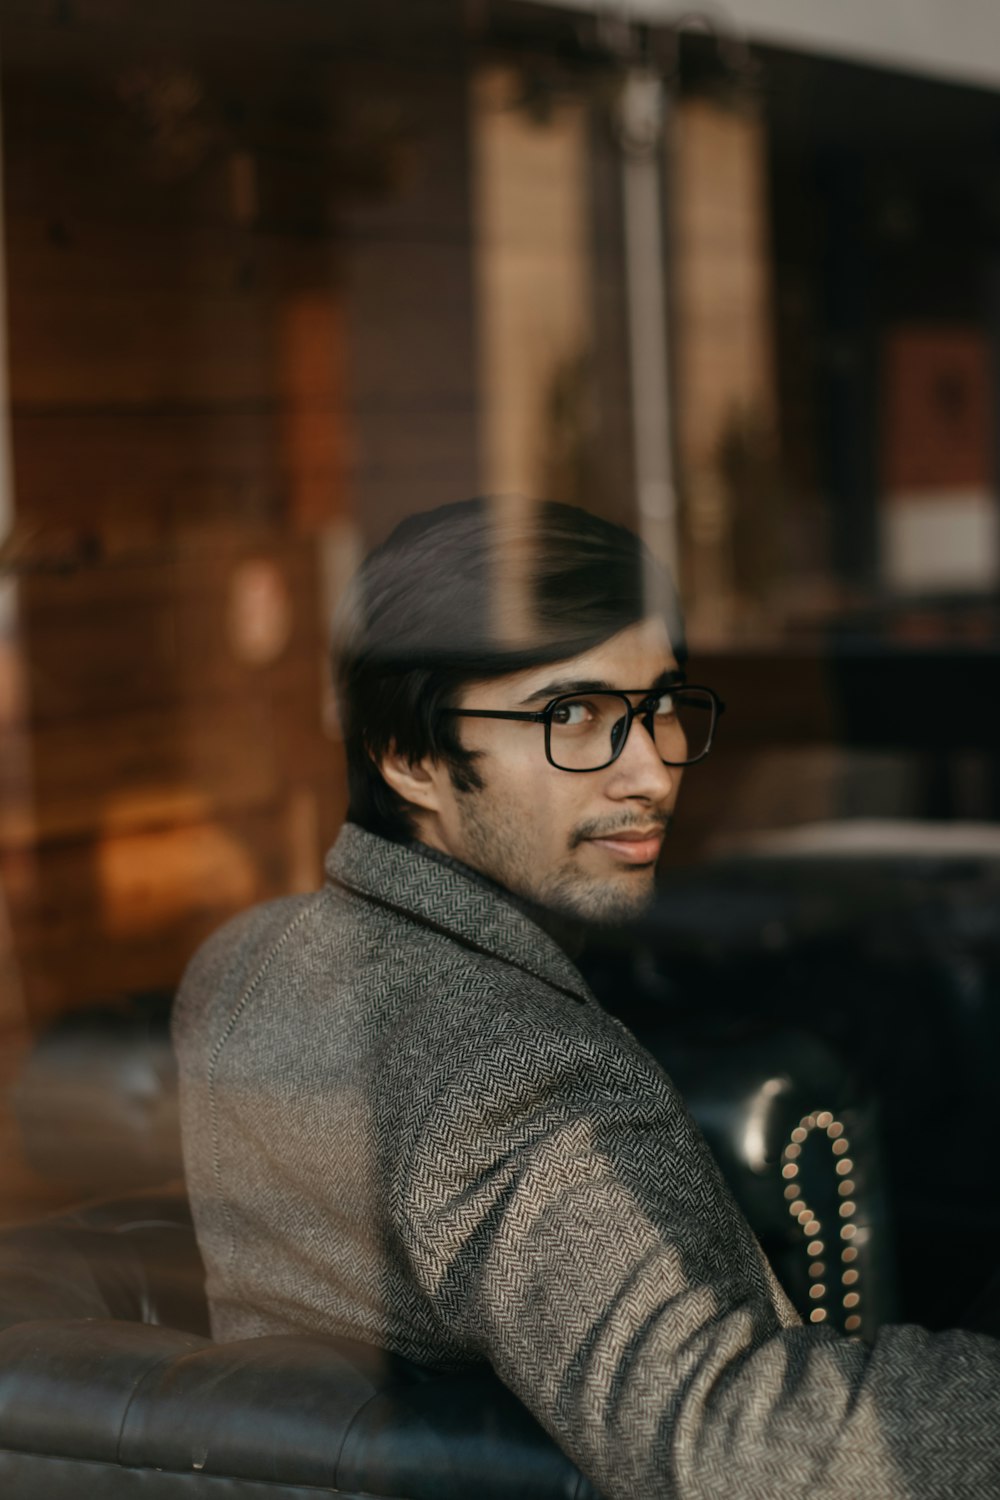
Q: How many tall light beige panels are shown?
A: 2